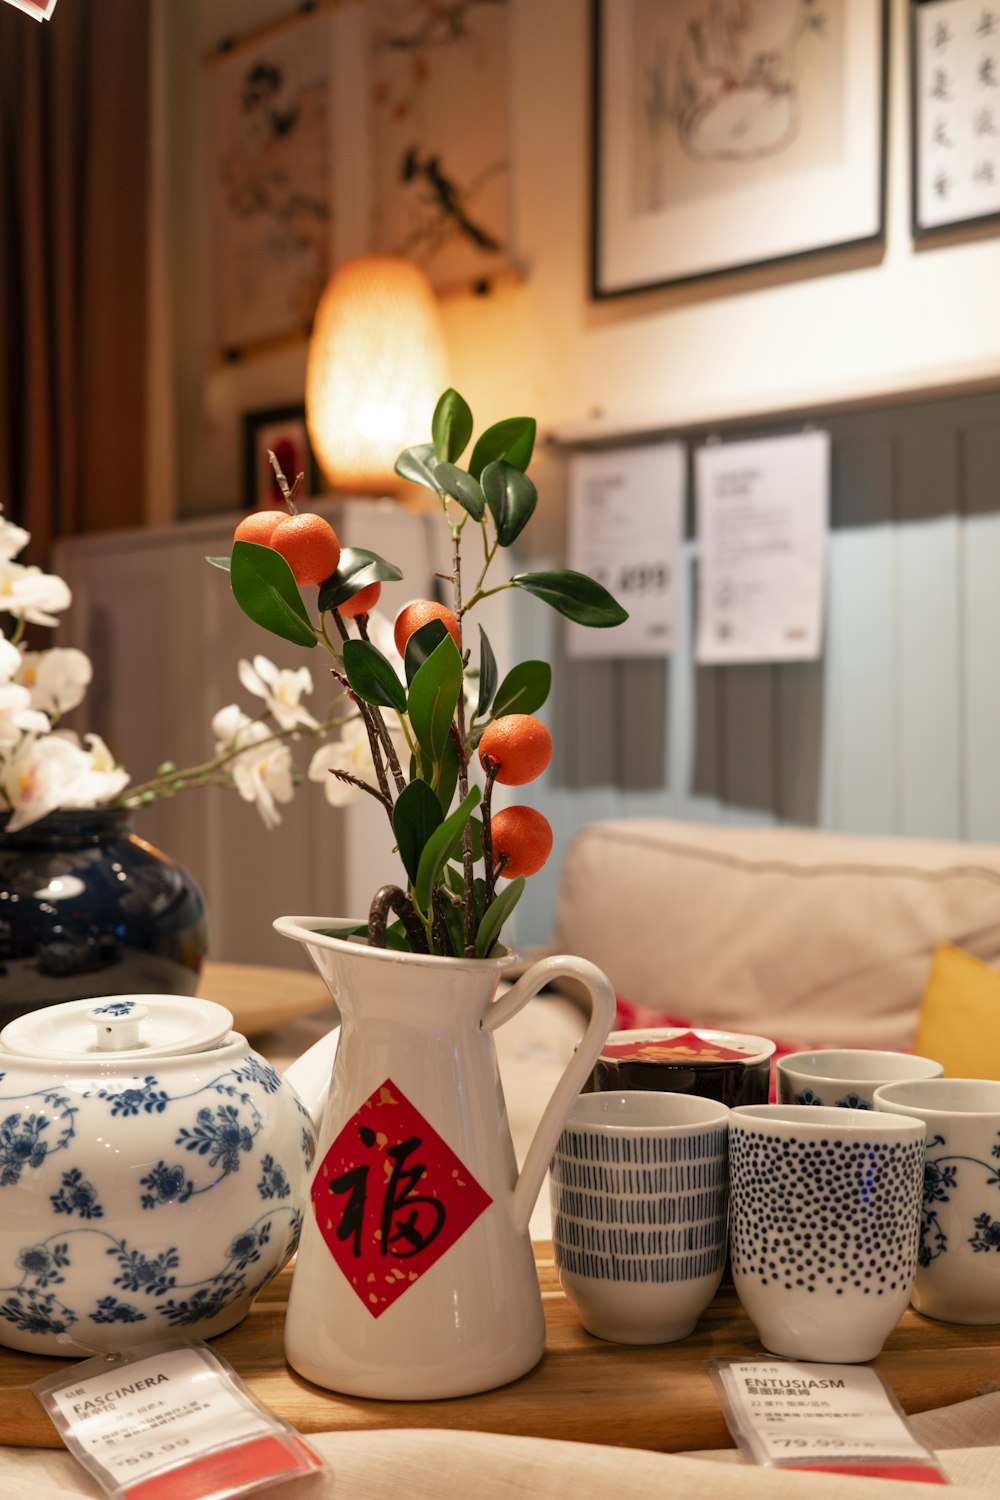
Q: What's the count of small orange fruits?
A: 6